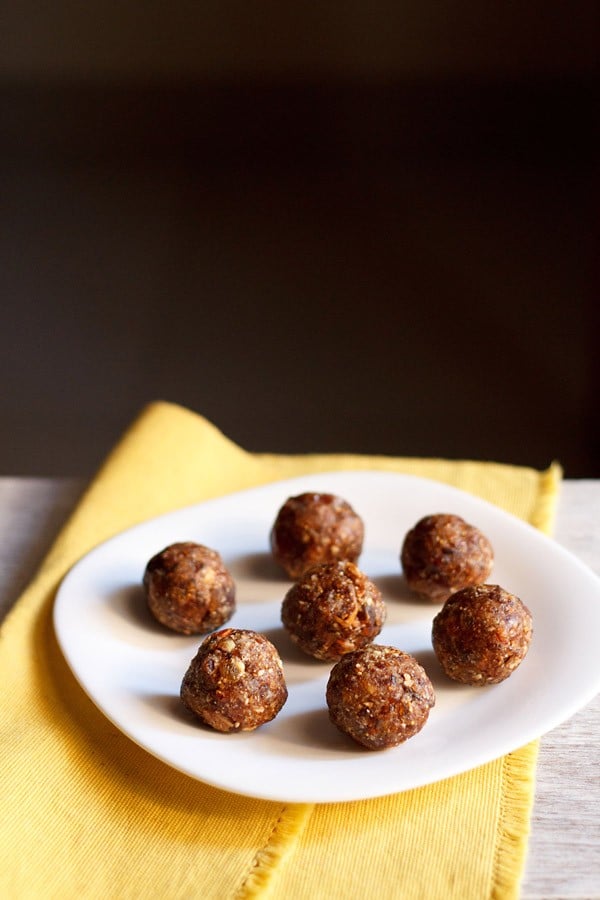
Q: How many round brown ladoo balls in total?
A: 7